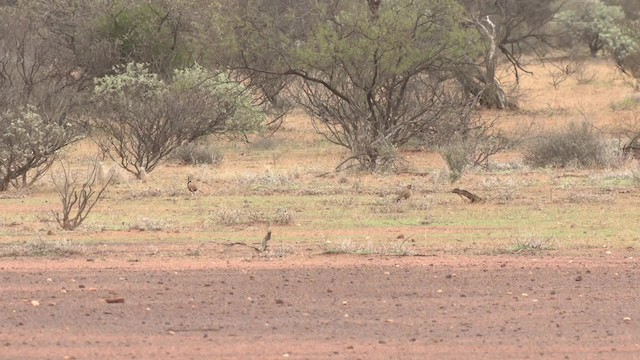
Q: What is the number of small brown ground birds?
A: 2